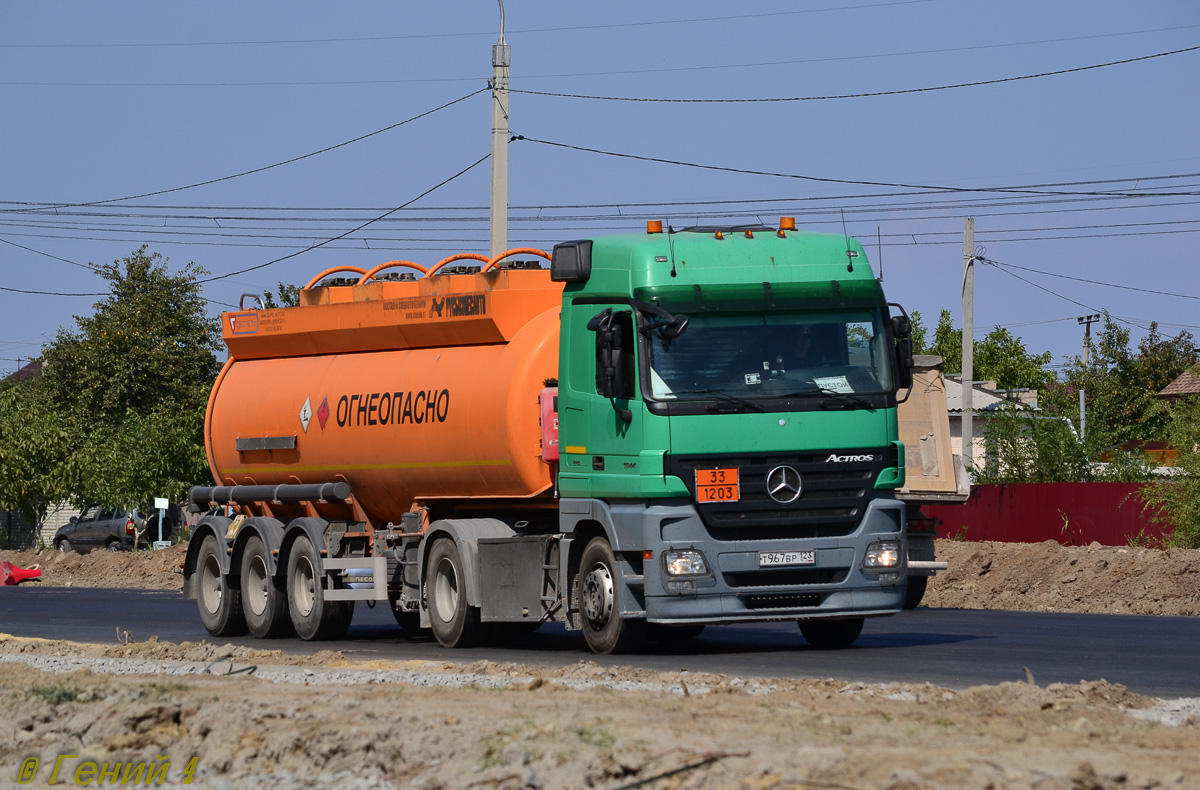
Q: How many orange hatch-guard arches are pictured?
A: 4